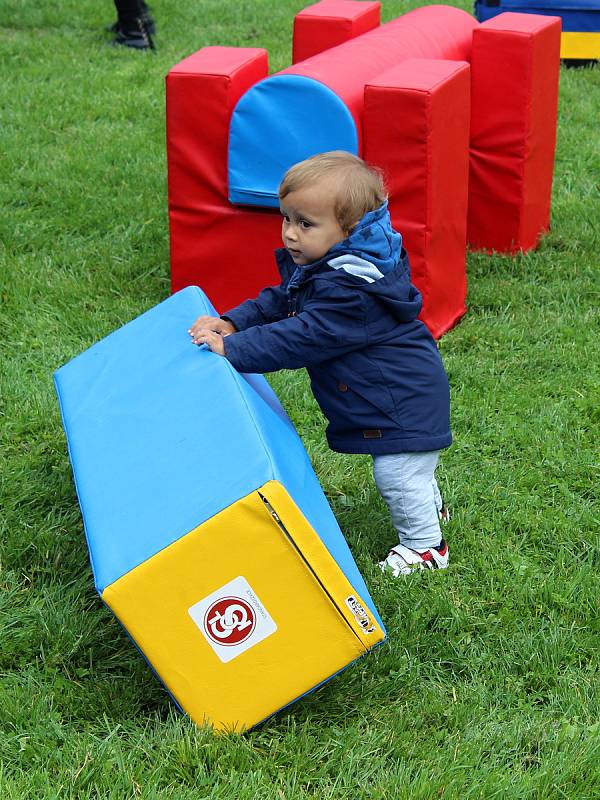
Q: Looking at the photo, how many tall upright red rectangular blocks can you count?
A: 4